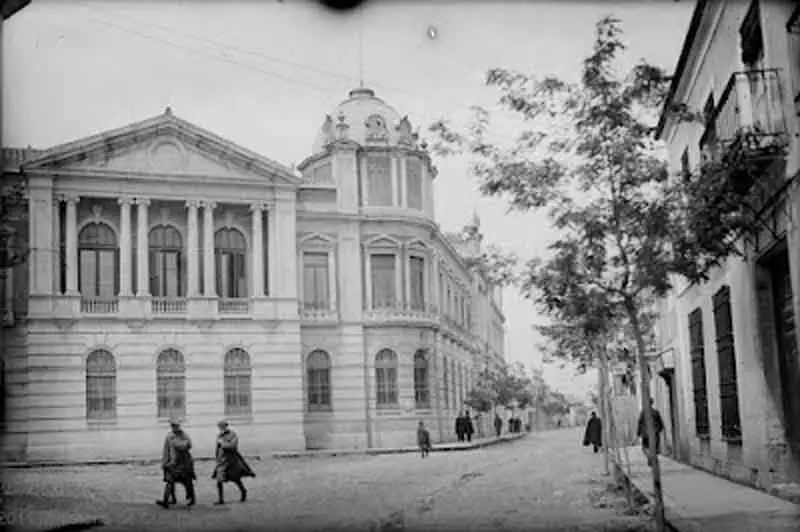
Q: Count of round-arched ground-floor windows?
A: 6